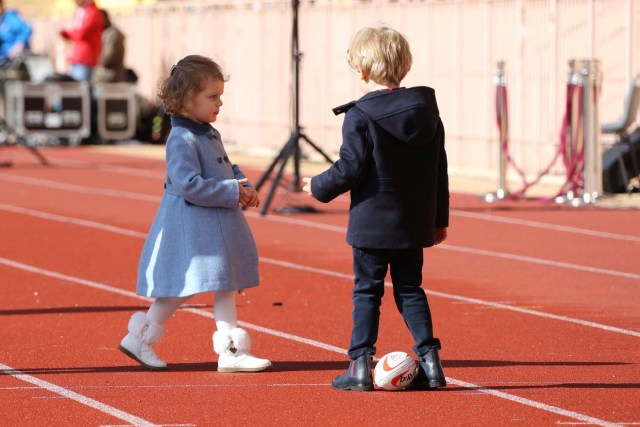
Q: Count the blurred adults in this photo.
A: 3